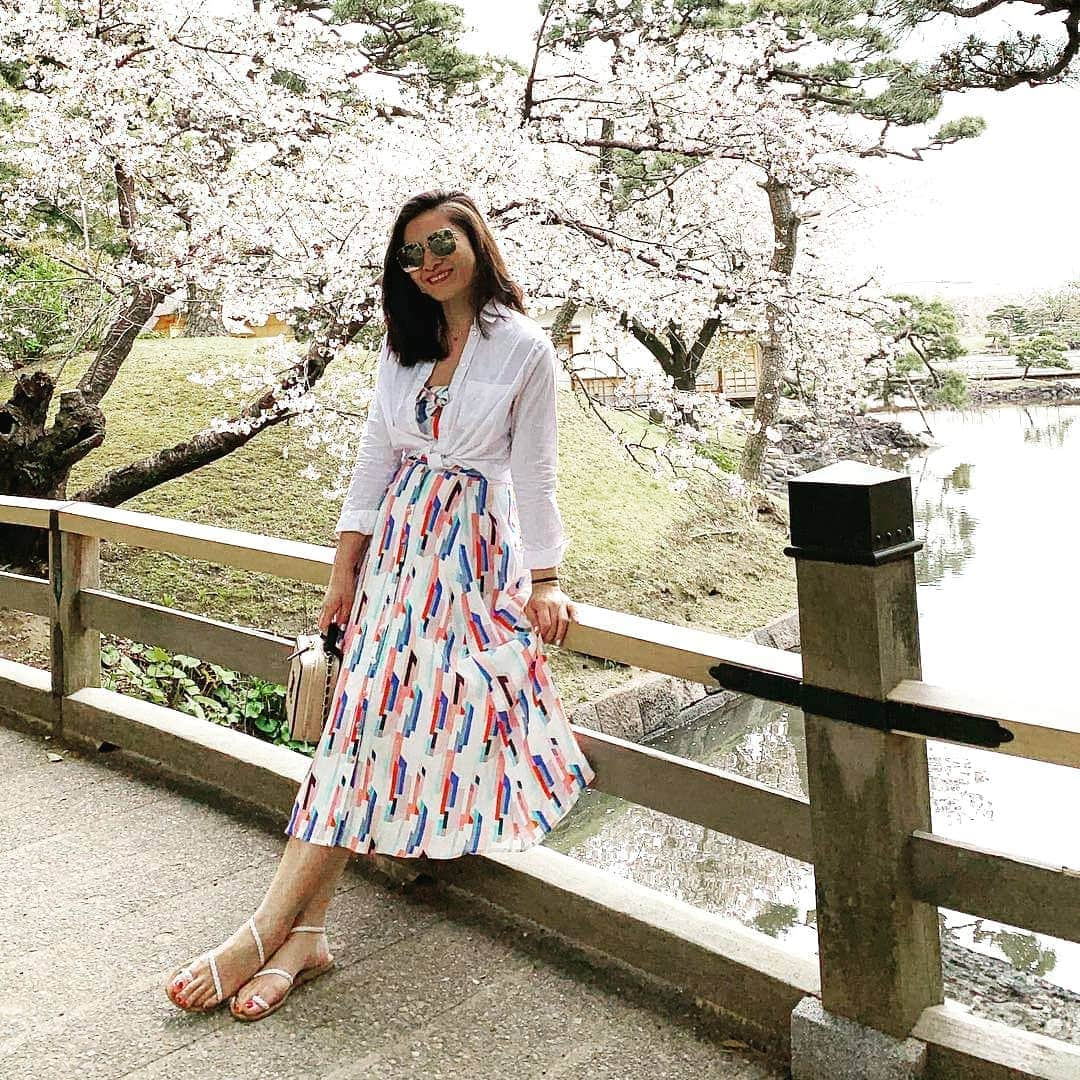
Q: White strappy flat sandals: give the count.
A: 2